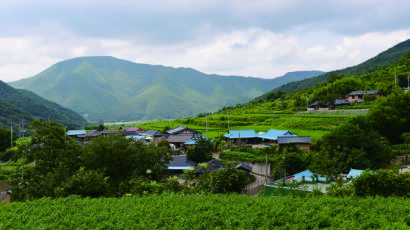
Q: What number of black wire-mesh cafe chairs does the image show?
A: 0